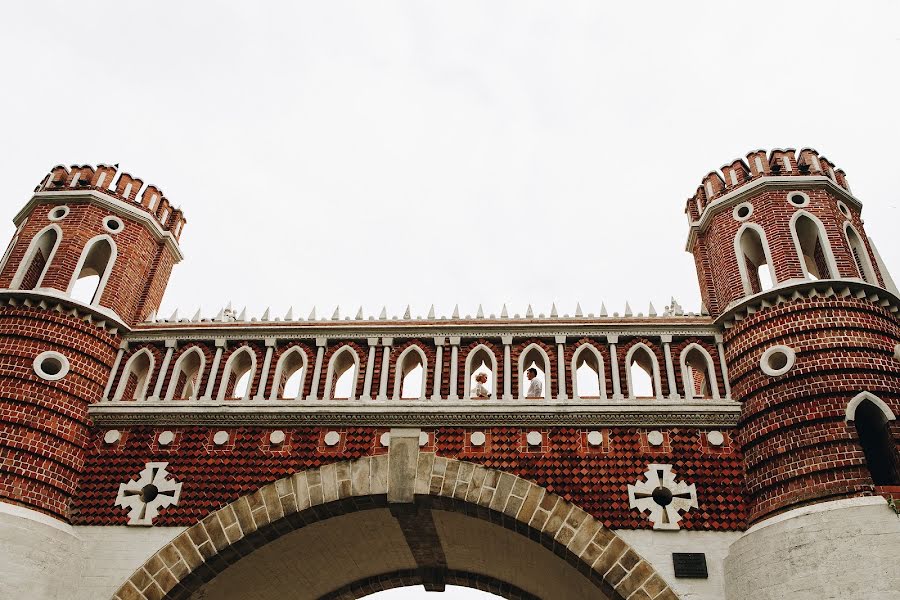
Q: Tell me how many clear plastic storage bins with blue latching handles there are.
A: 0